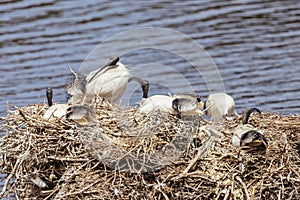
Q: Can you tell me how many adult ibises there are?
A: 5